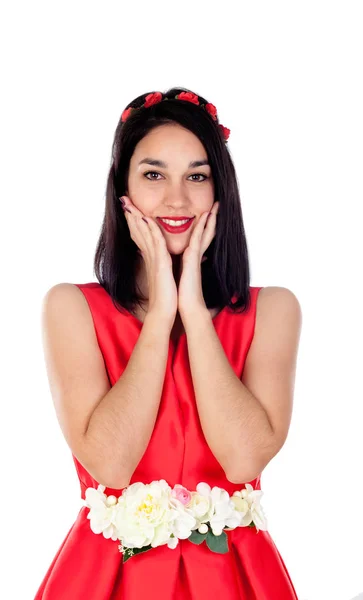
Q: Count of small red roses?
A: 5